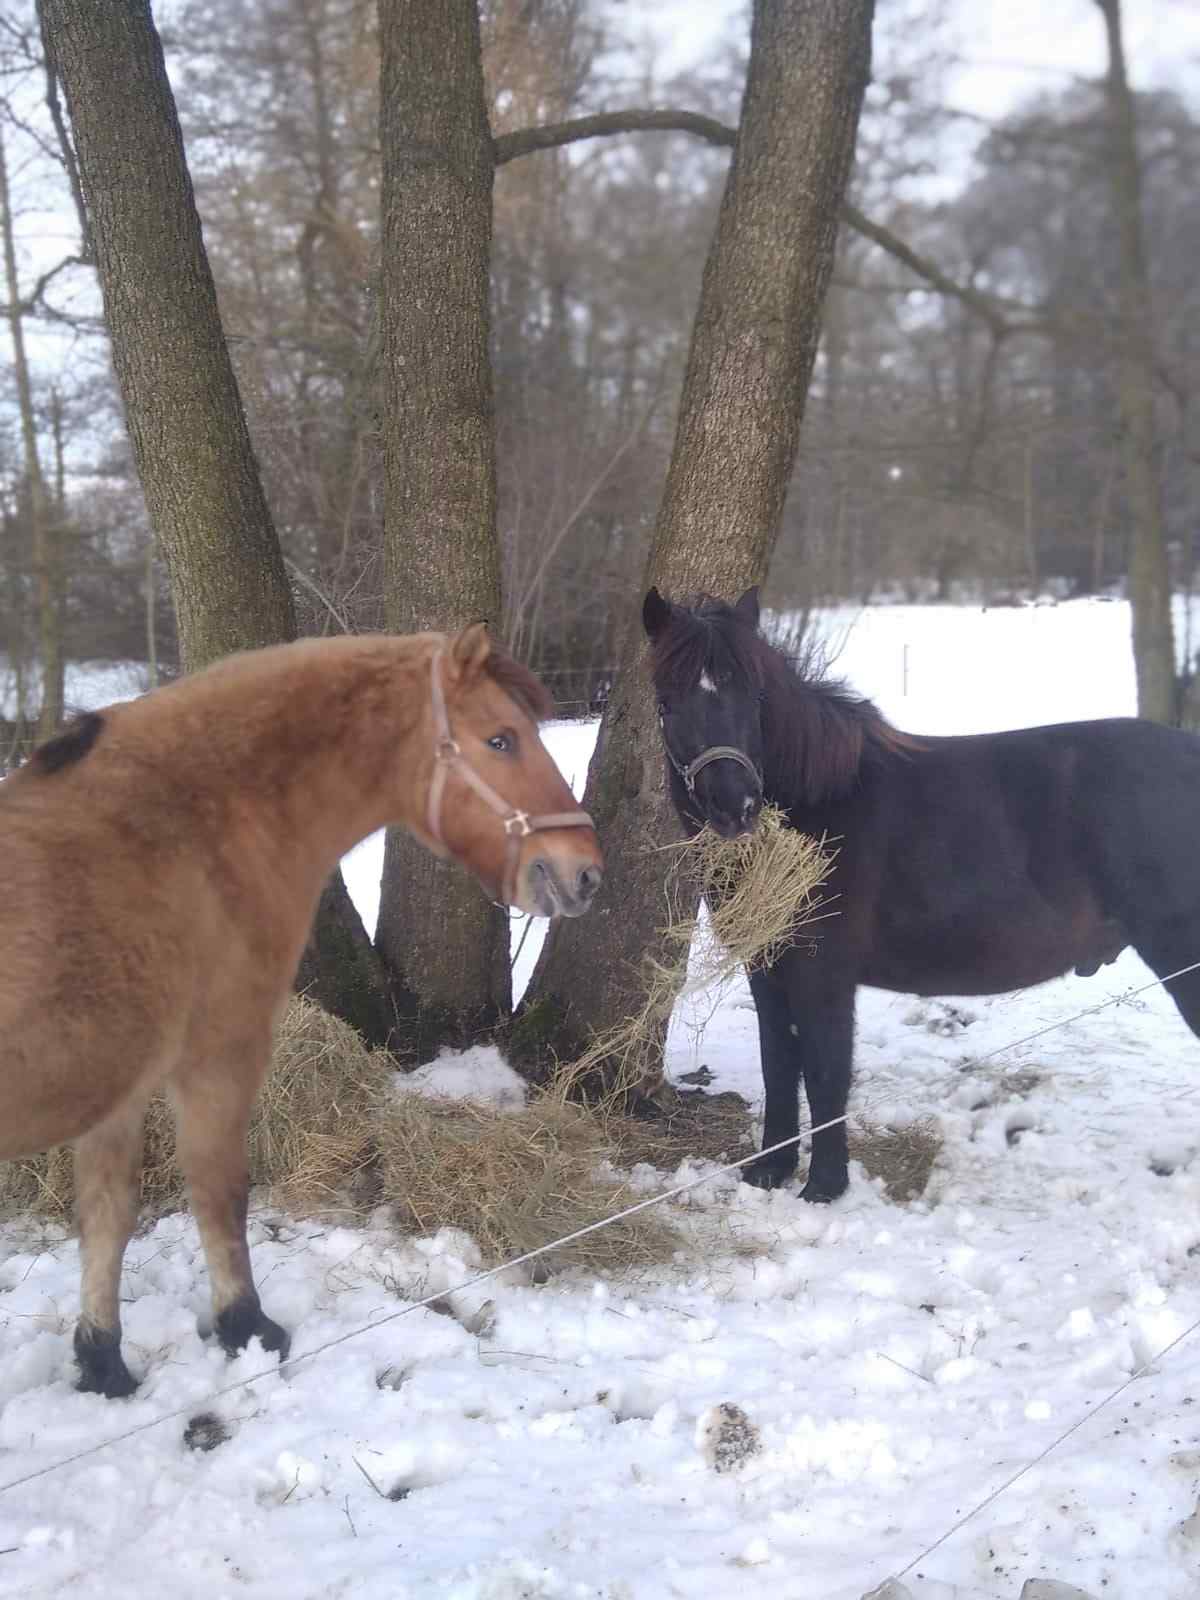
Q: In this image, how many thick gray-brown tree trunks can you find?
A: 3